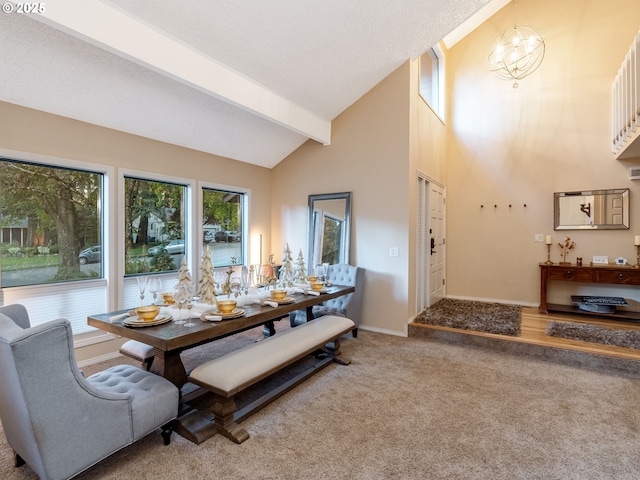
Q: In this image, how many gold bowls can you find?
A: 6